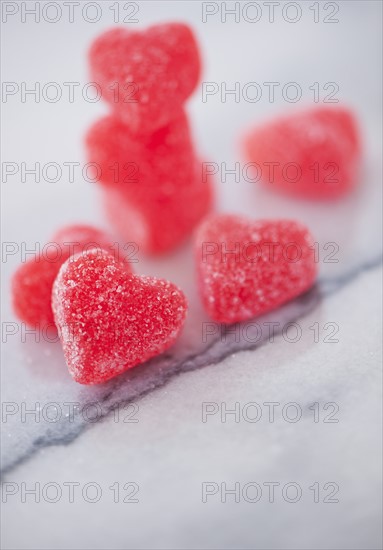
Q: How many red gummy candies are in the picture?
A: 7